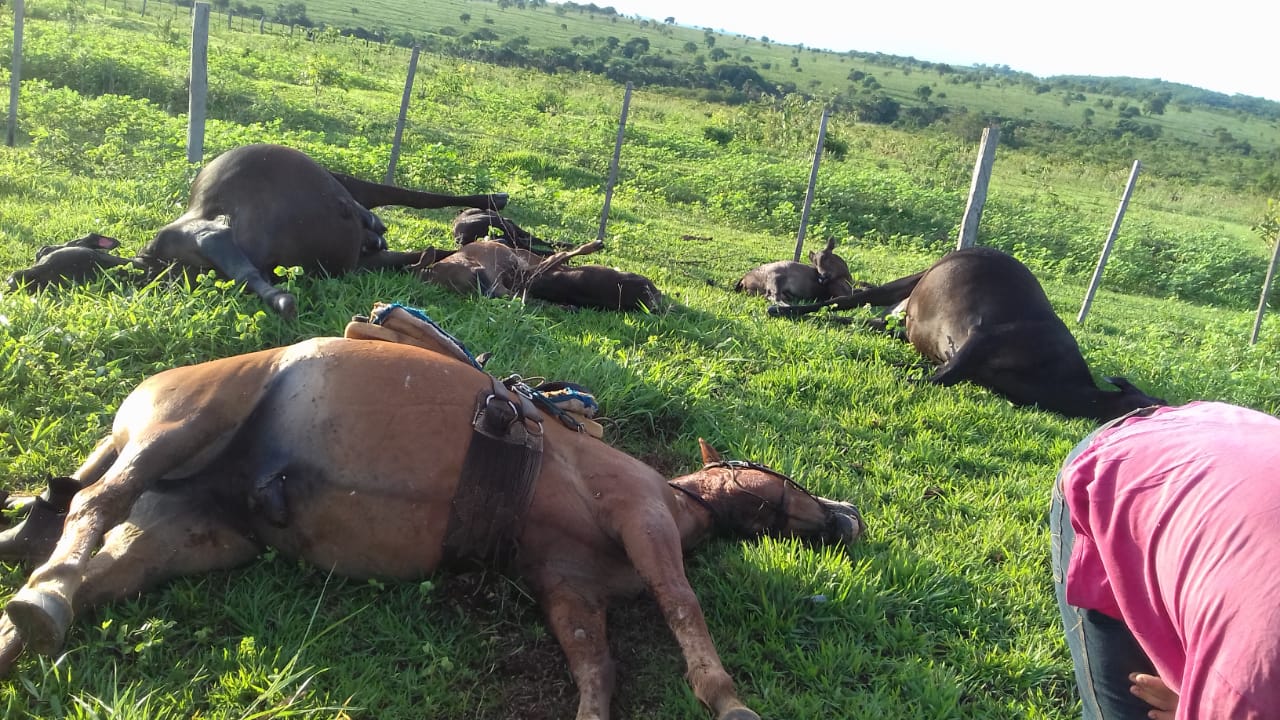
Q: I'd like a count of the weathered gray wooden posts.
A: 8